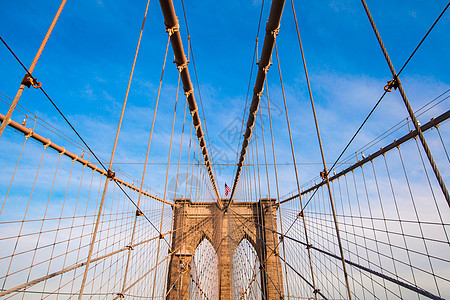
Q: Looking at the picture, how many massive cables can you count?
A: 4